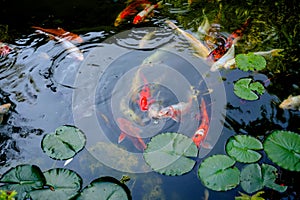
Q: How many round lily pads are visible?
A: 11